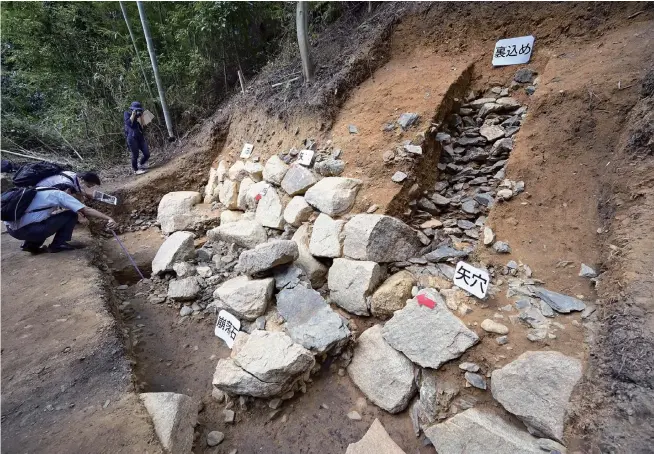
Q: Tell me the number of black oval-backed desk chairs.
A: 0